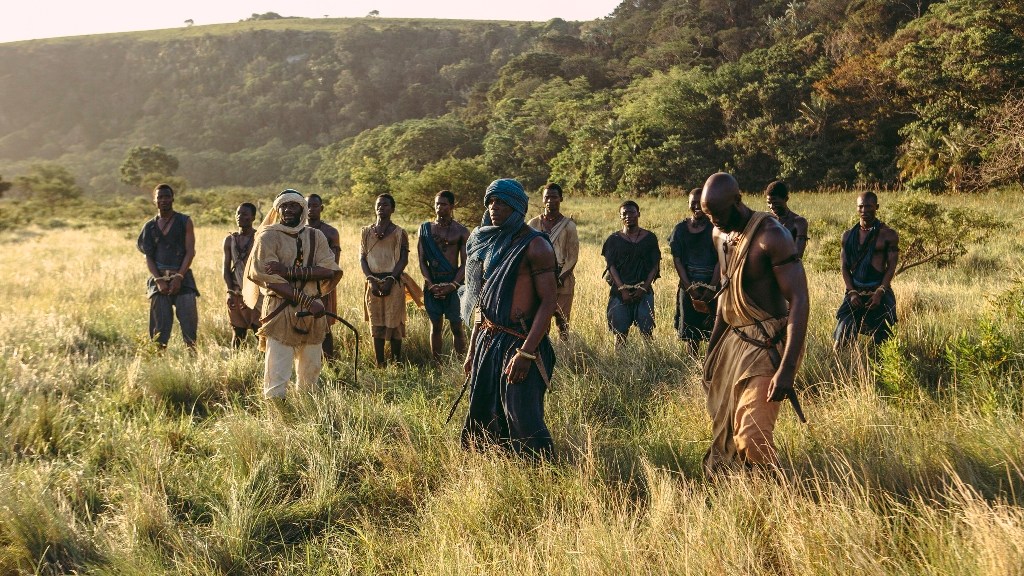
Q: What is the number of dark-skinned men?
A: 13